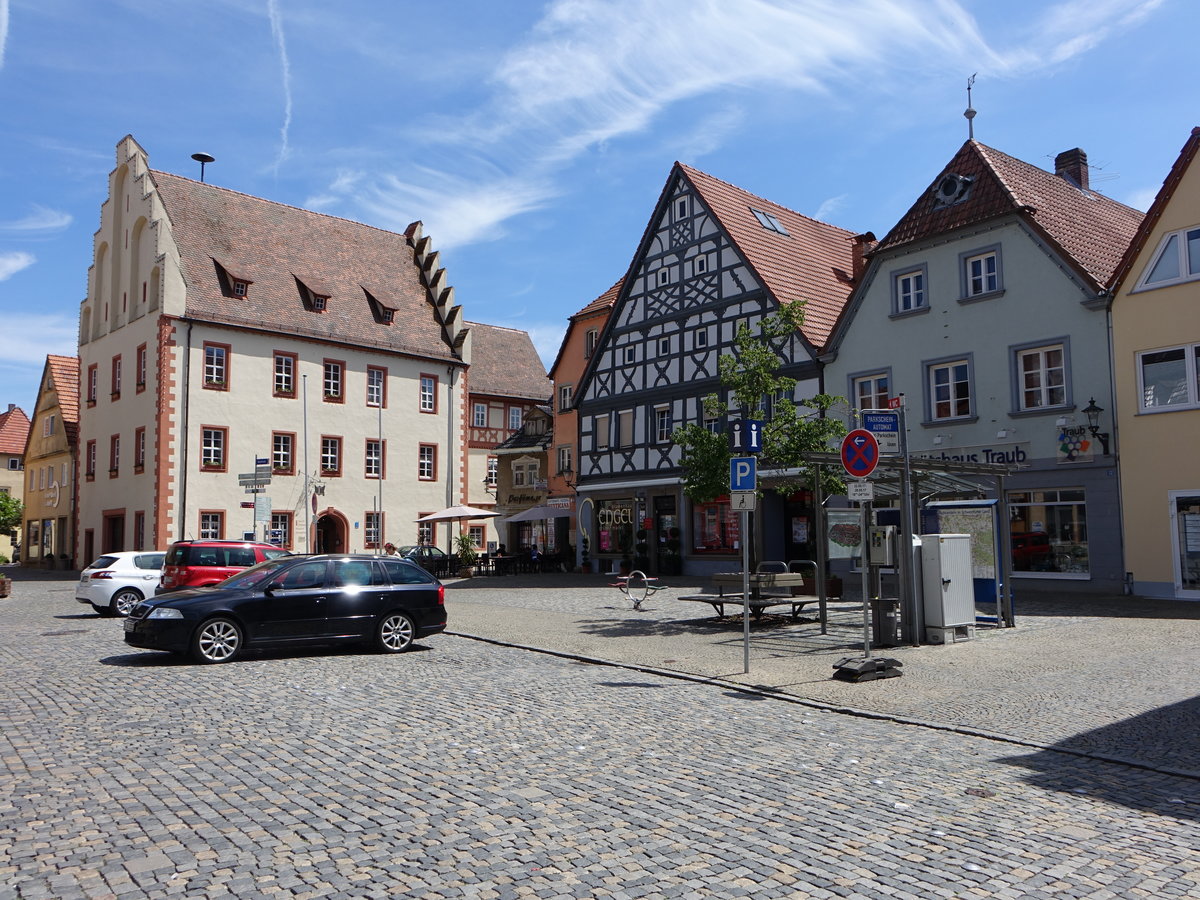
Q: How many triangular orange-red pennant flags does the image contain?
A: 0